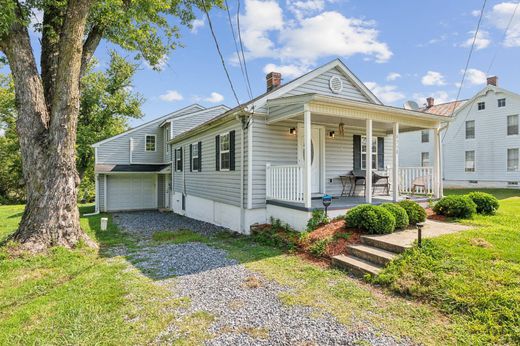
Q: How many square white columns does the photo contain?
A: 4